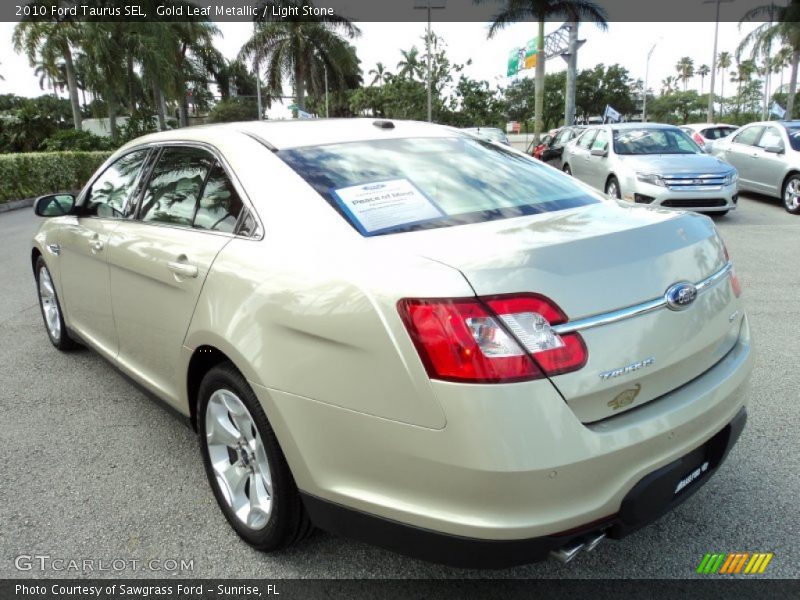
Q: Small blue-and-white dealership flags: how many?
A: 2